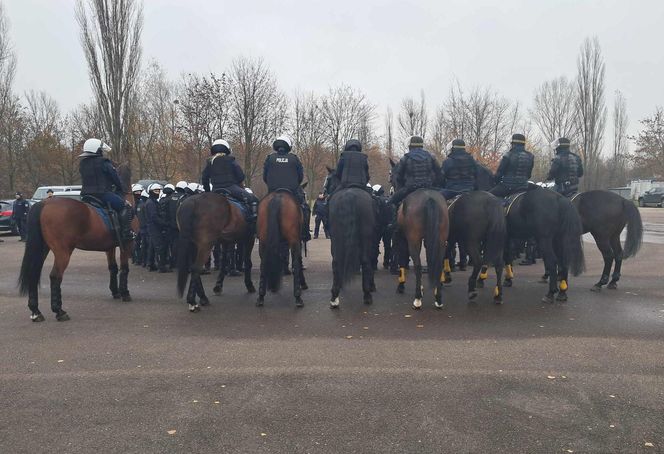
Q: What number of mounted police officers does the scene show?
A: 8